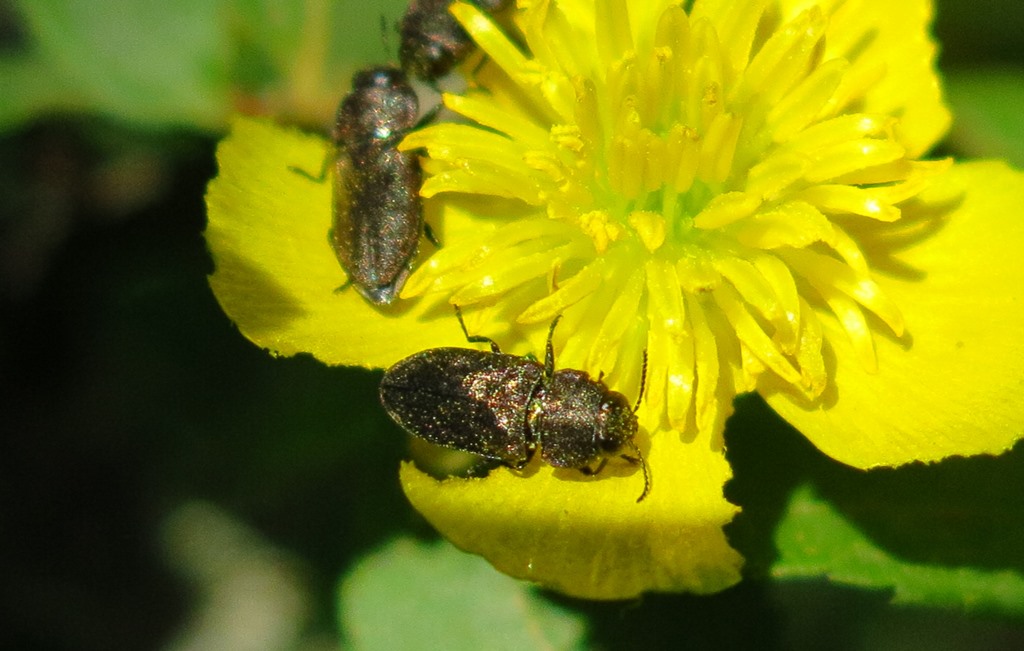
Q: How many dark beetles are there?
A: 3